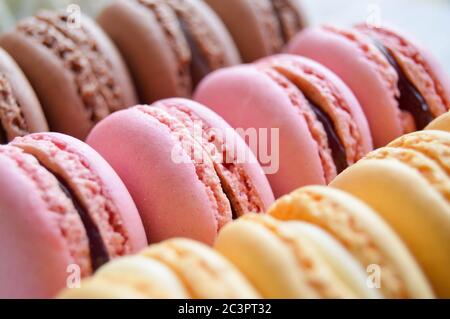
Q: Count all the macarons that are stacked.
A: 12